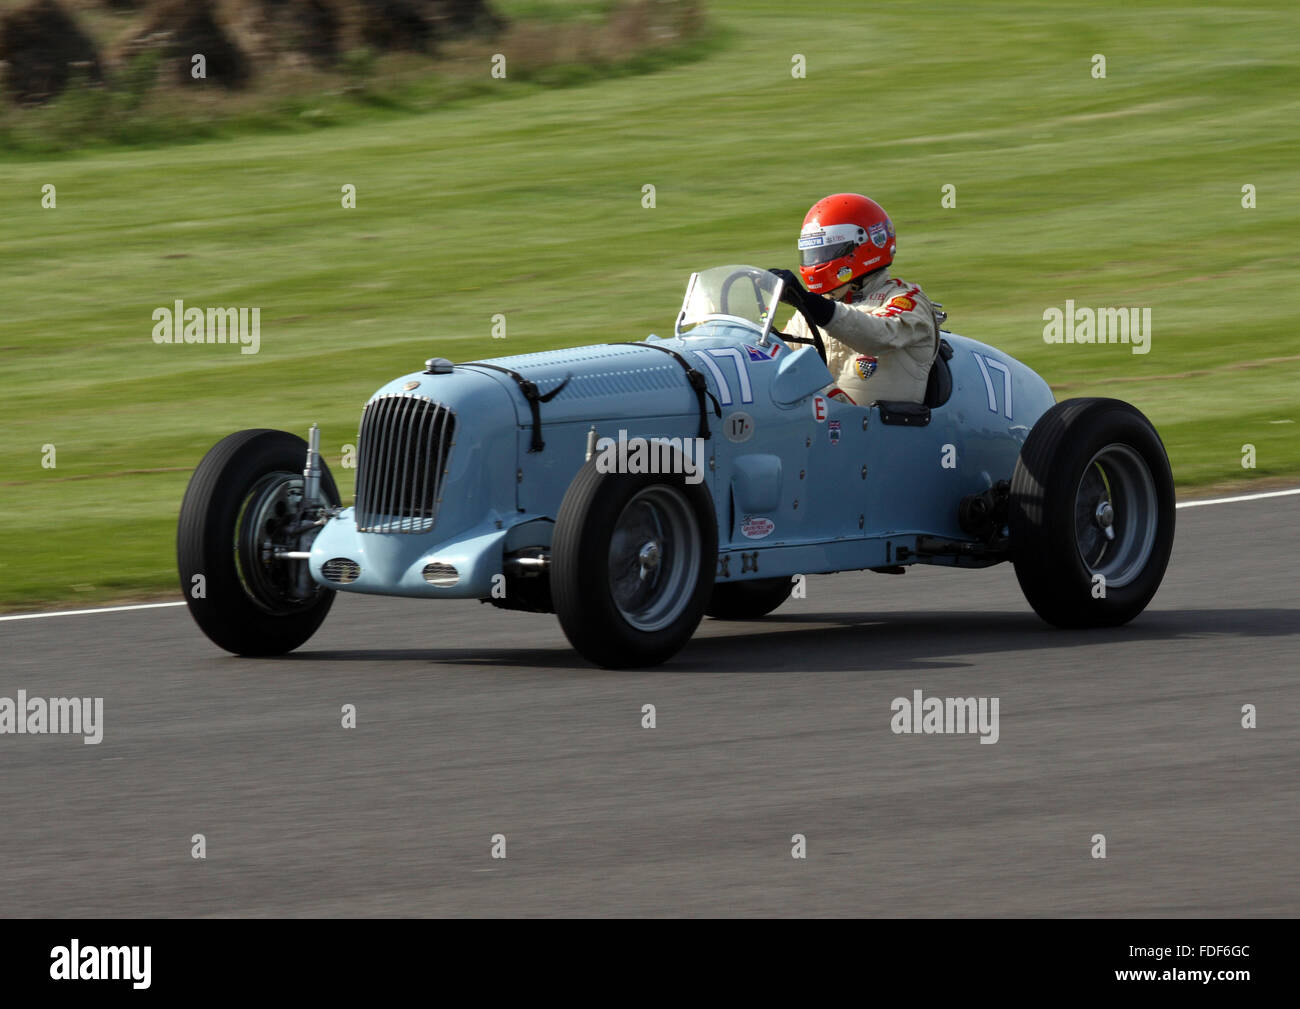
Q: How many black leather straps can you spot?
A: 2